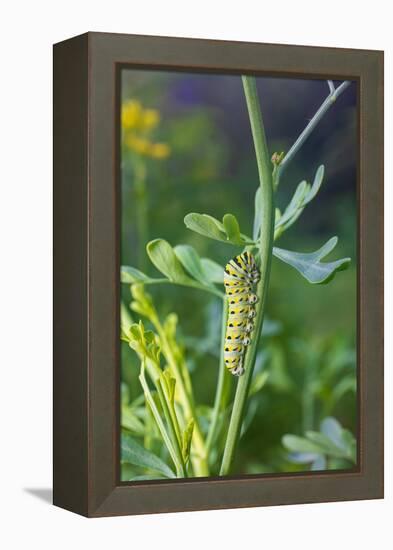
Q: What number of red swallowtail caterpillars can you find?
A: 0